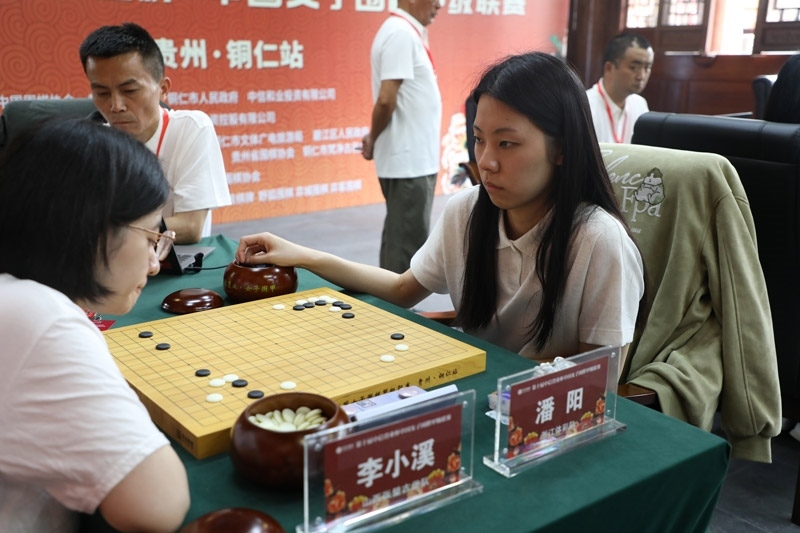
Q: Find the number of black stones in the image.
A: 12